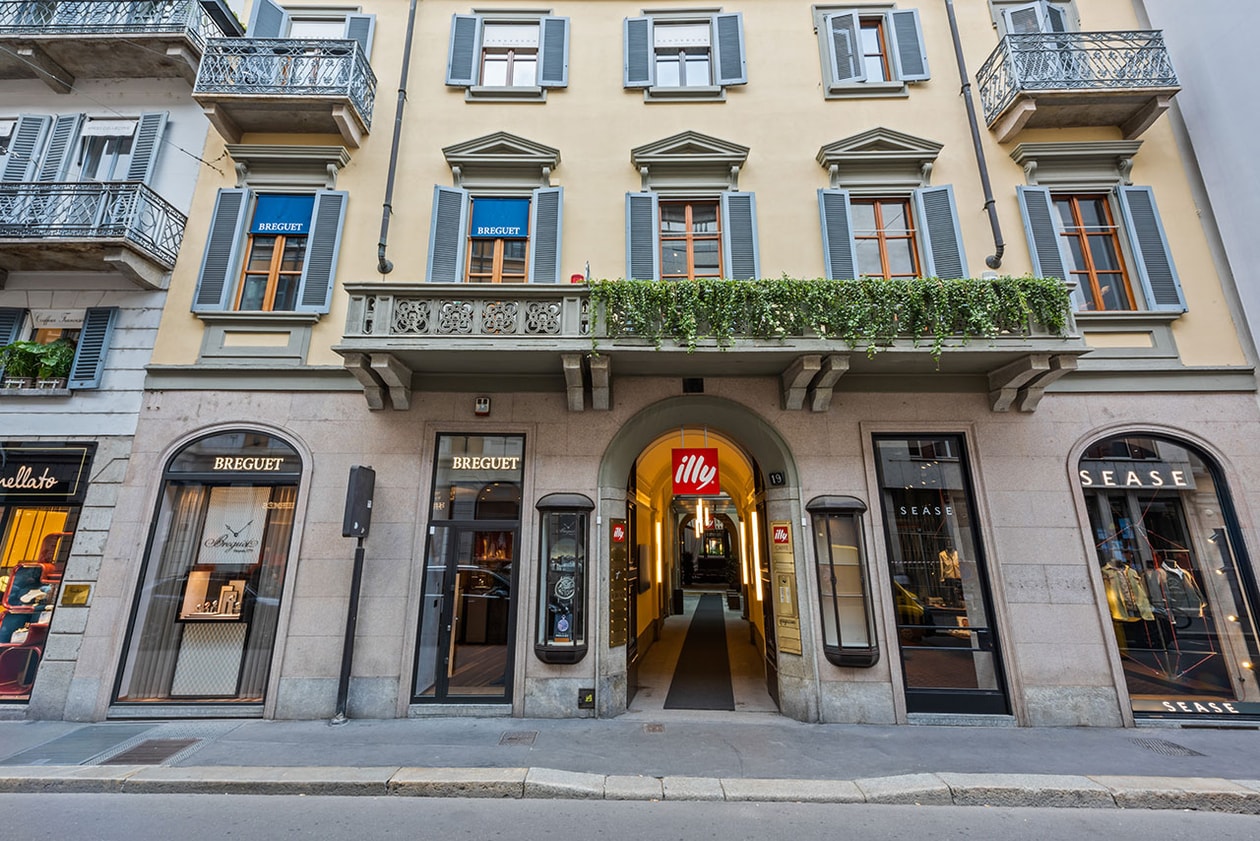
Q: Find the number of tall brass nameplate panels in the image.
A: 2